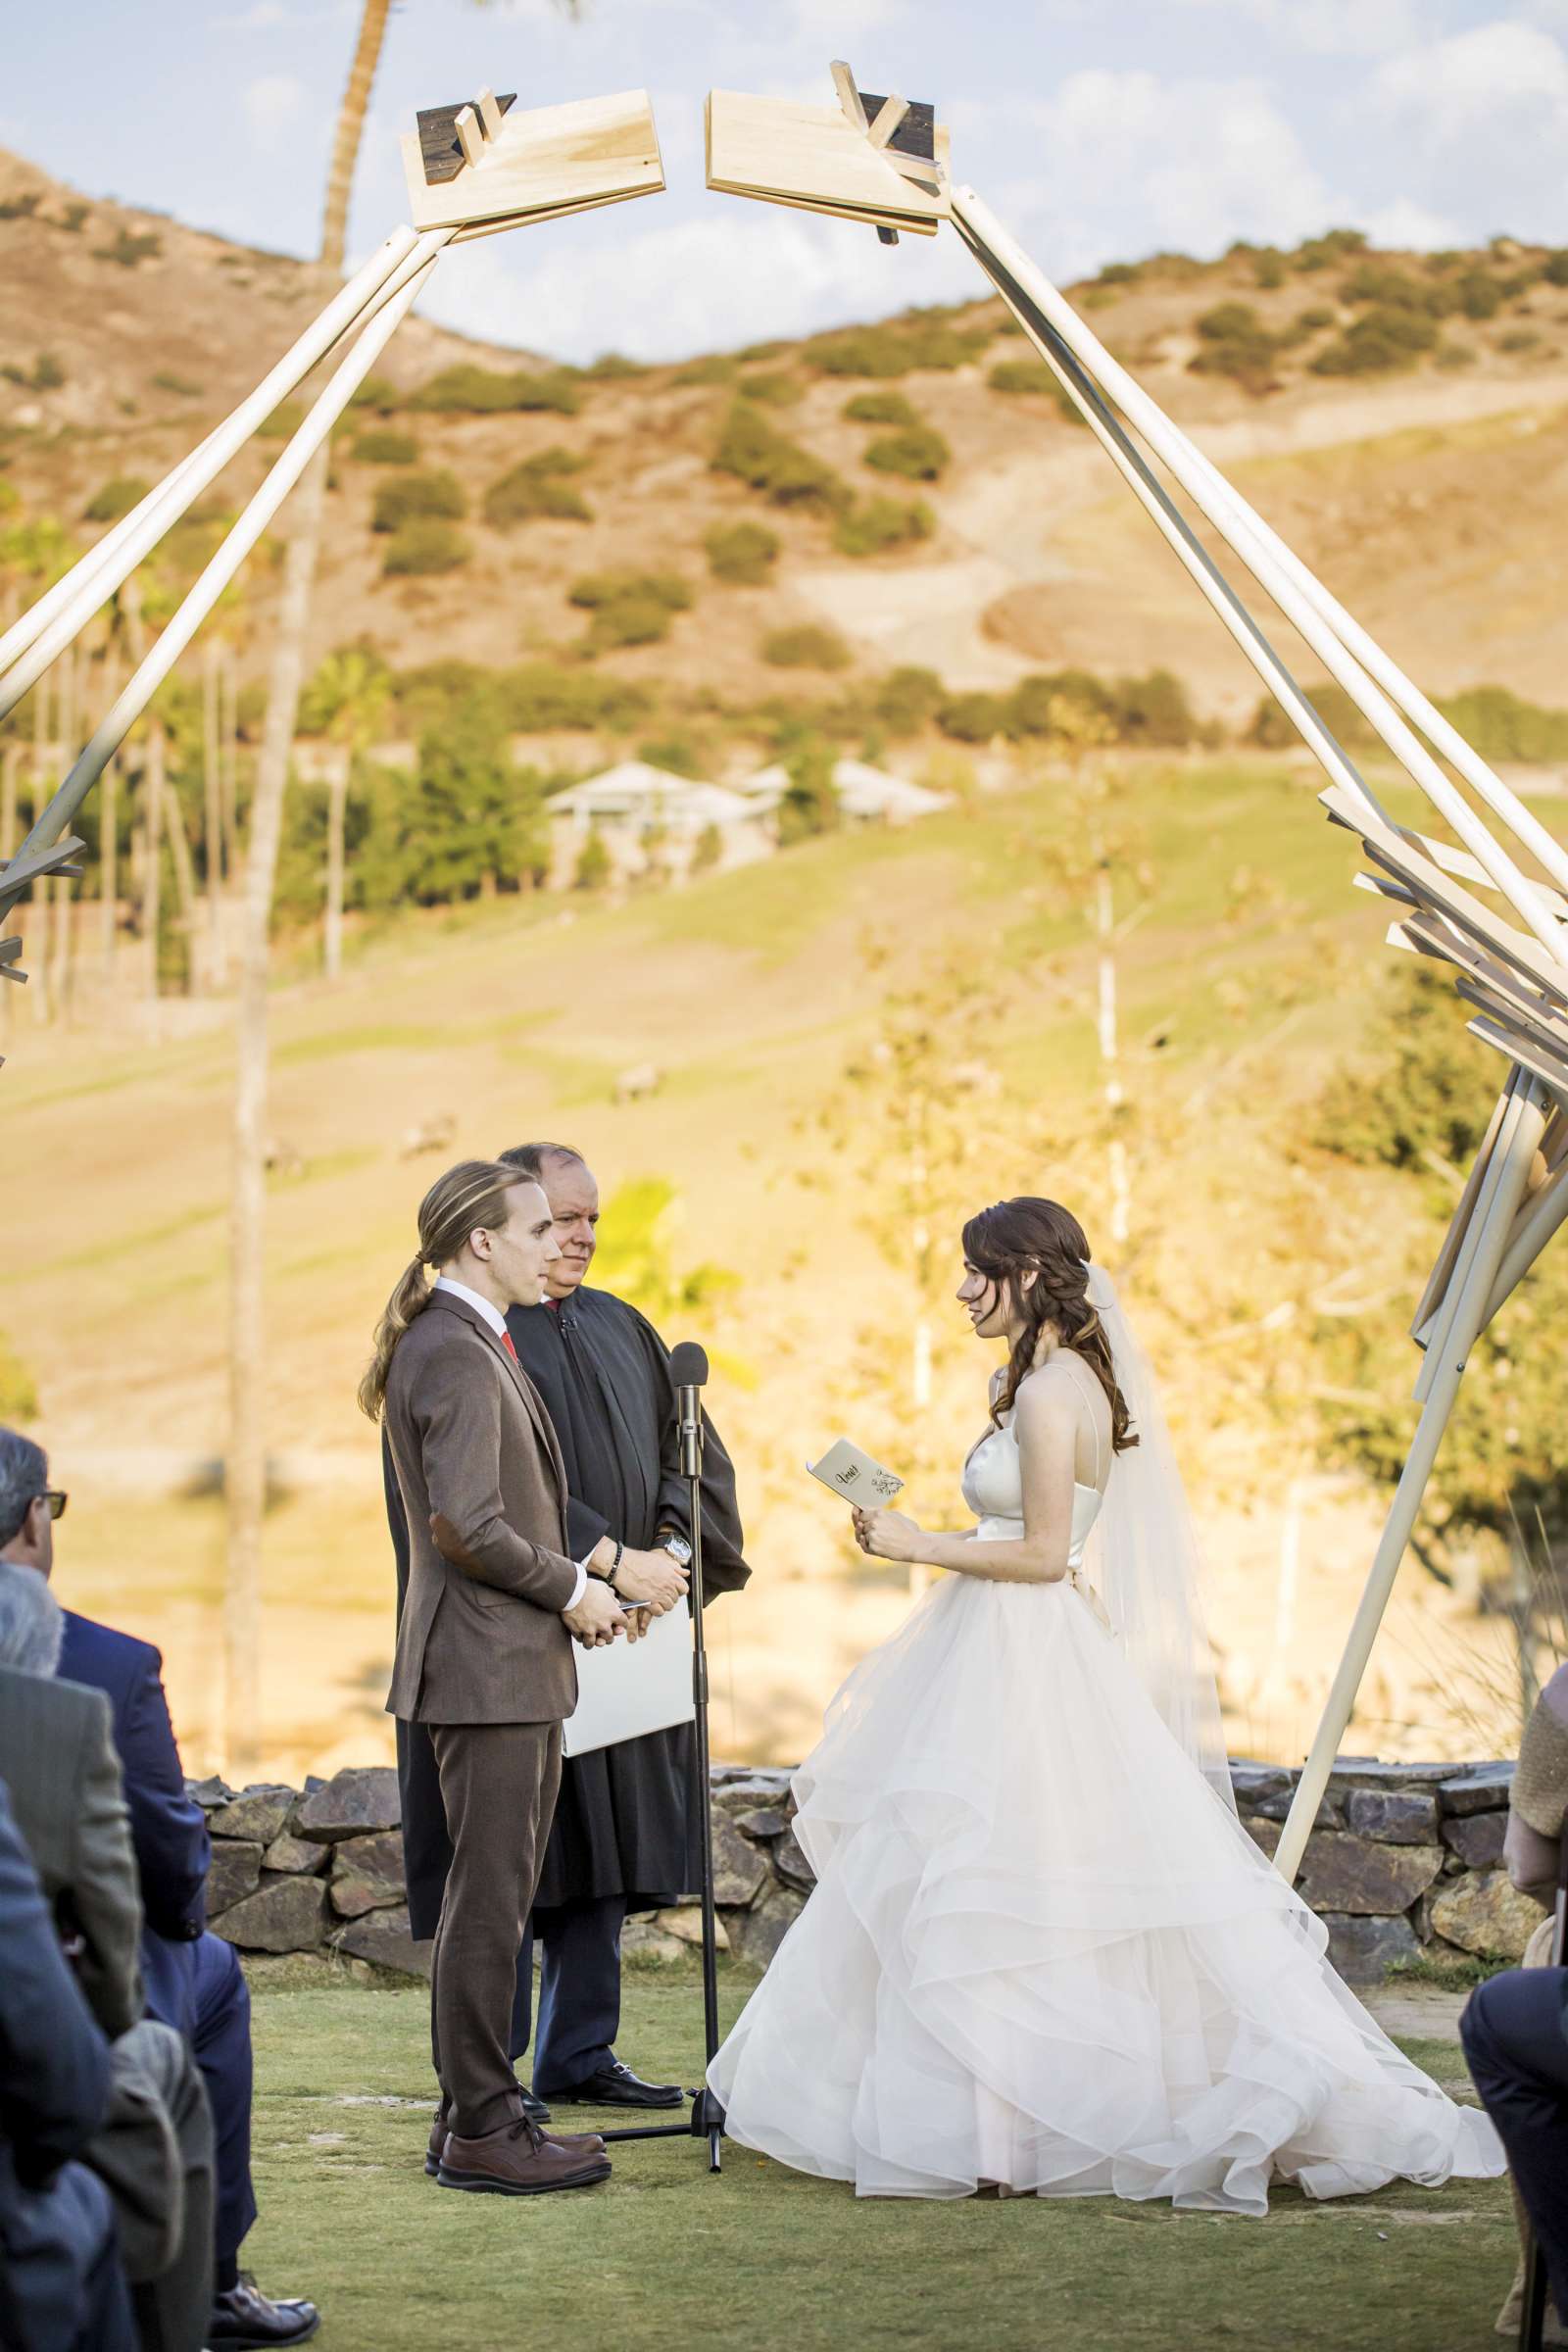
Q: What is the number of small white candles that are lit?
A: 0